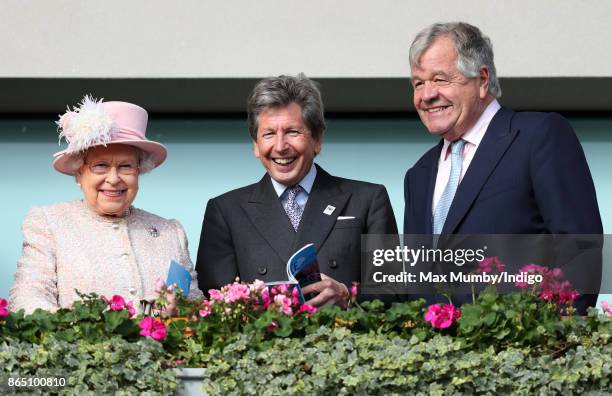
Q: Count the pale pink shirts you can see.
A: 1